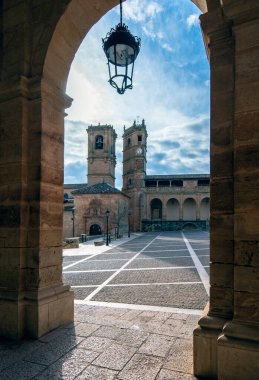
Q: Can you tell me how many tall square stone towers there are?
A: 2